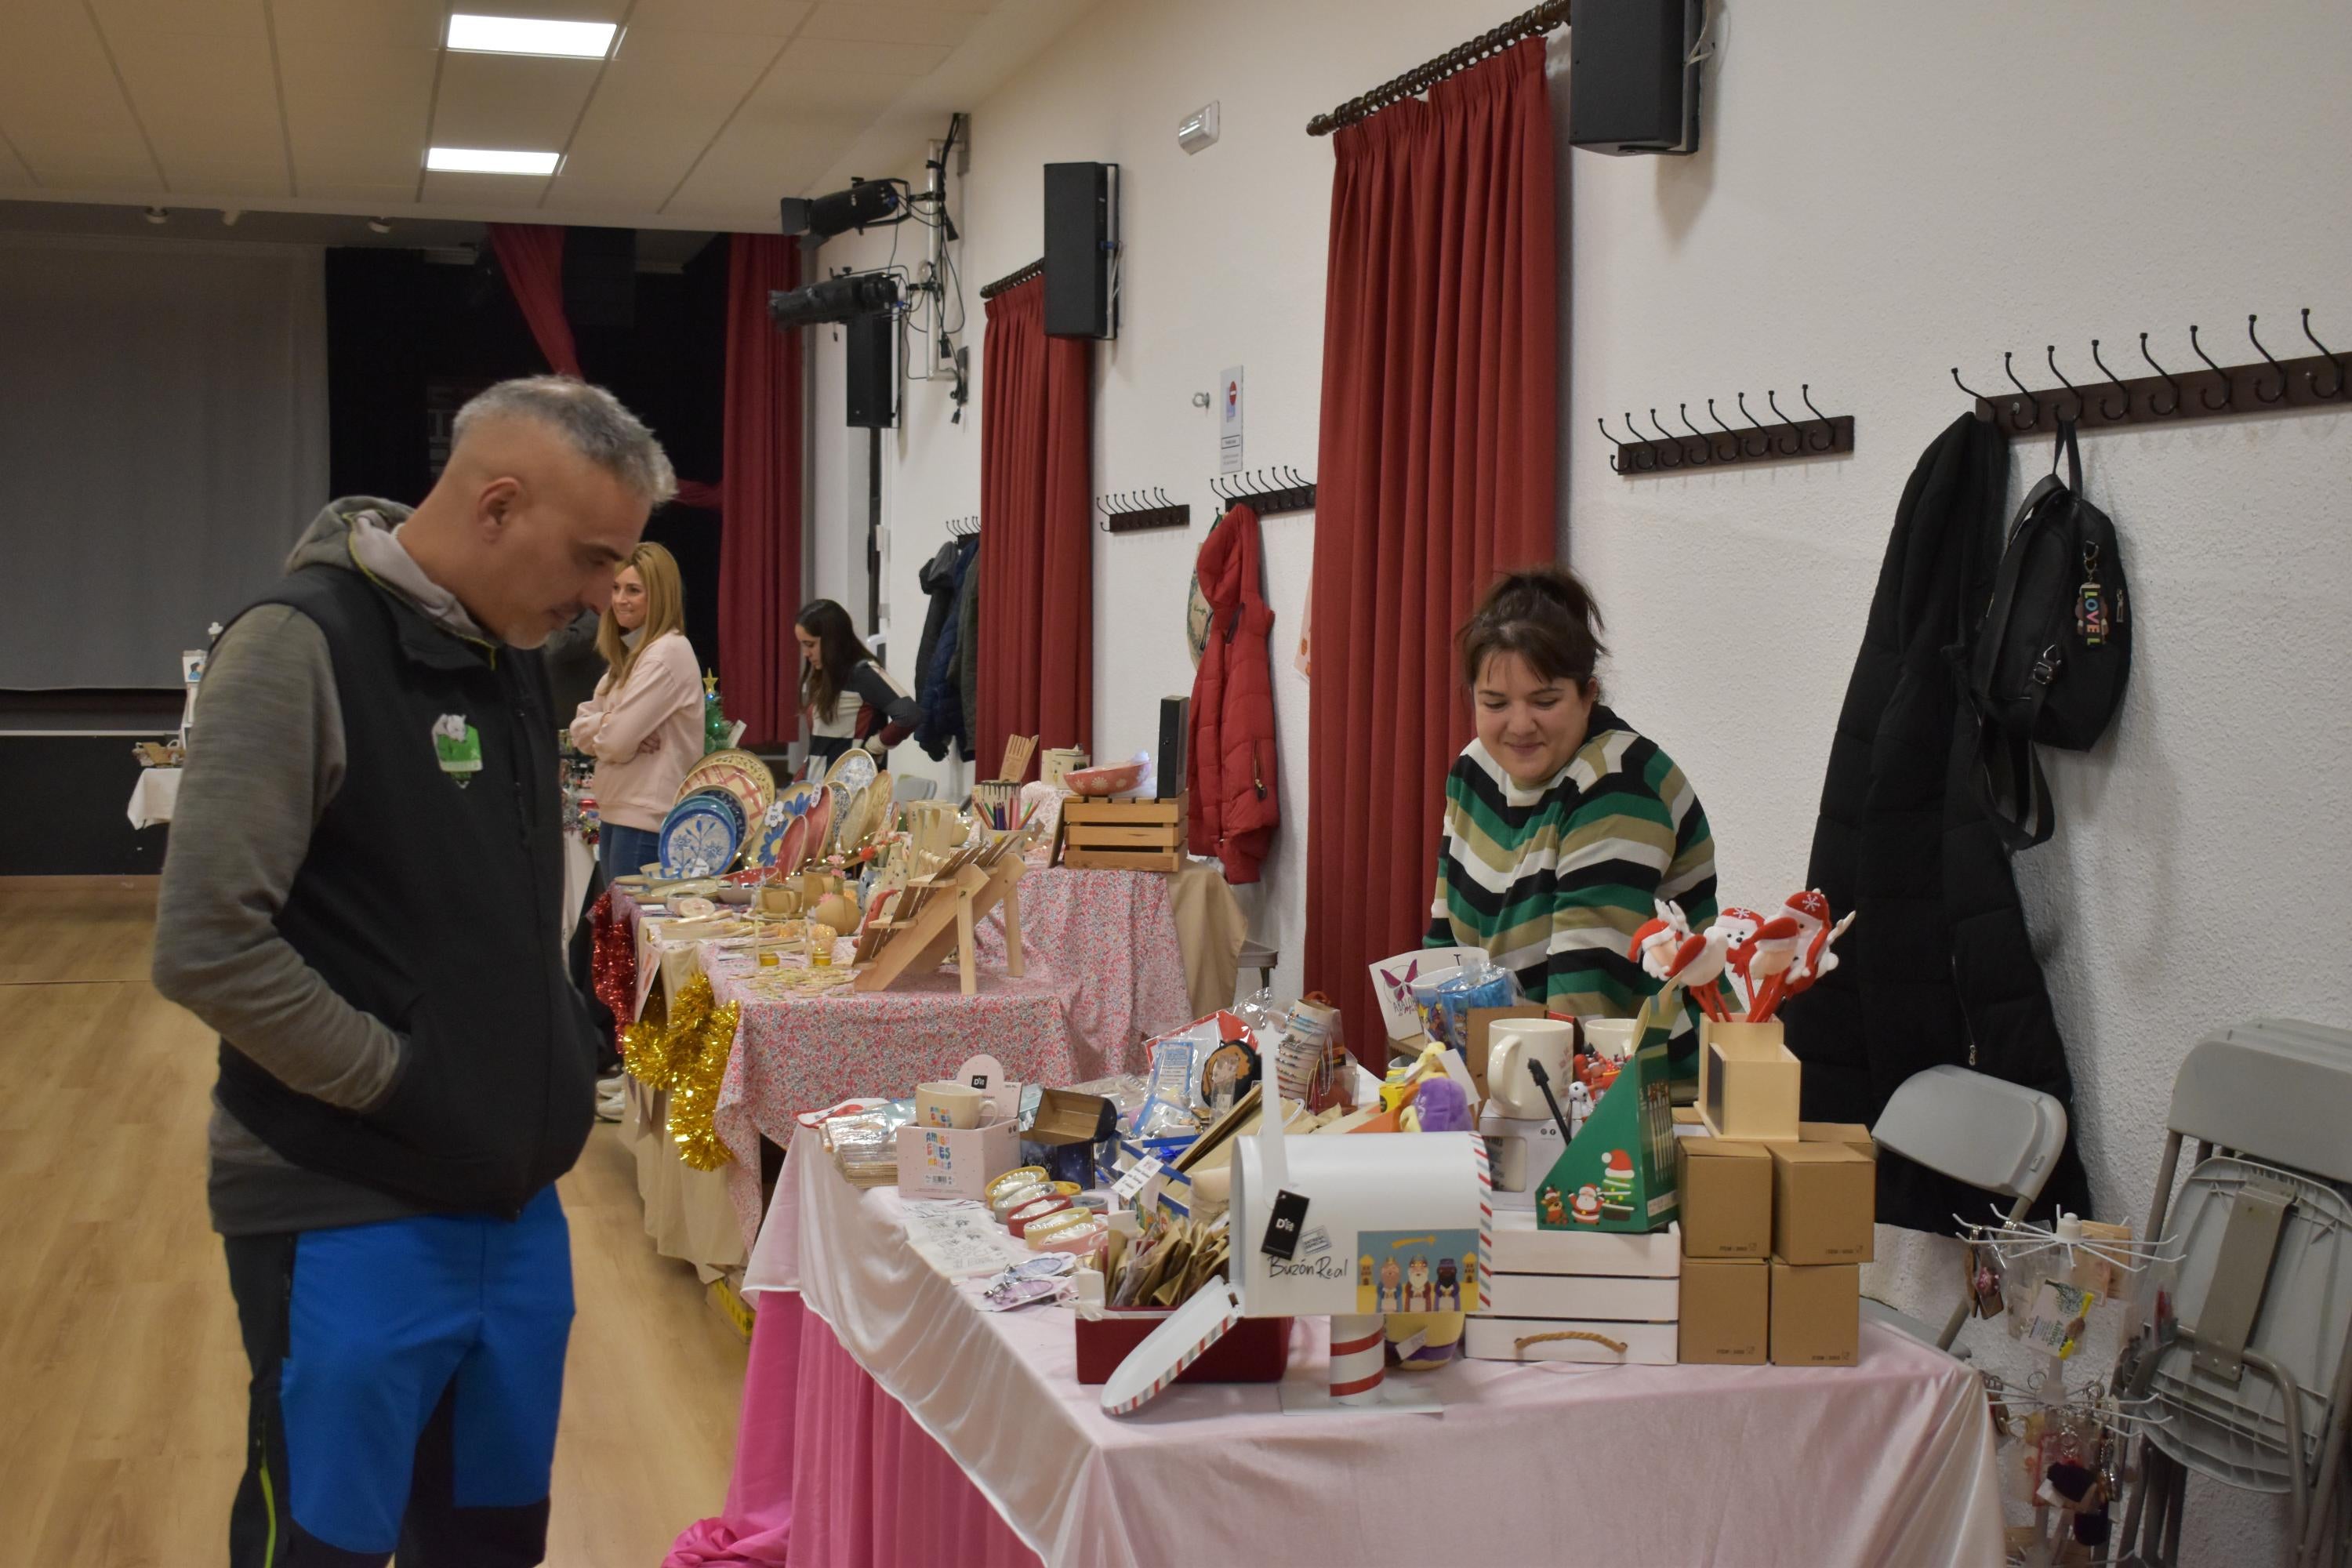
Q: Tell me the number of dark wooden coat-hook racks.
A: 5